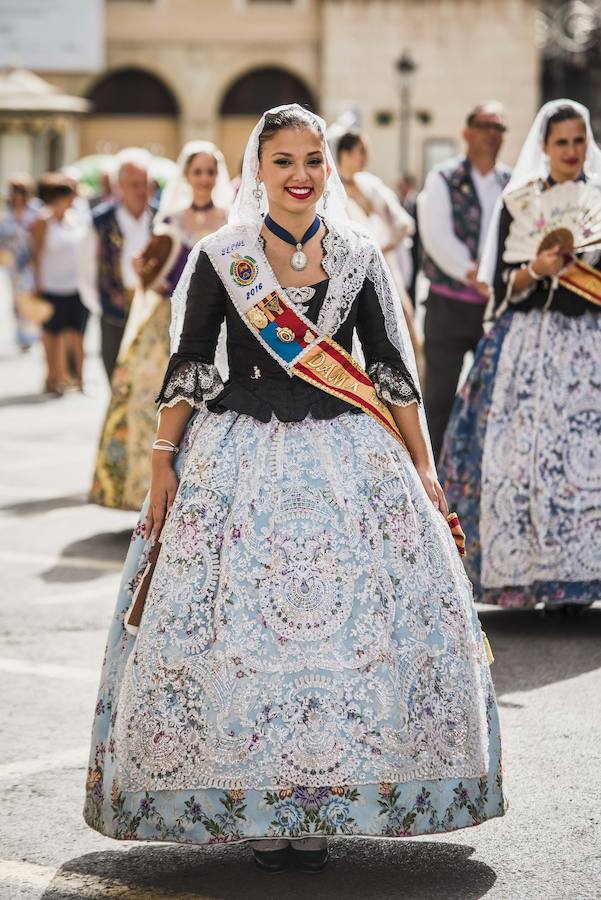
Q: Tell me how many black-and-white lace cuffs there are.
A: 2